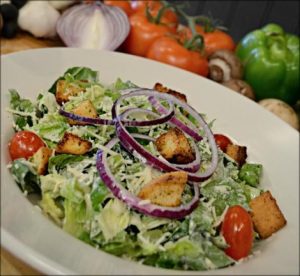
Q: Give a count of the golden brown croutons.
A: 9